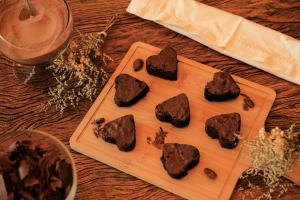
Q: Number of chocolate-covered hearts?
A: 7